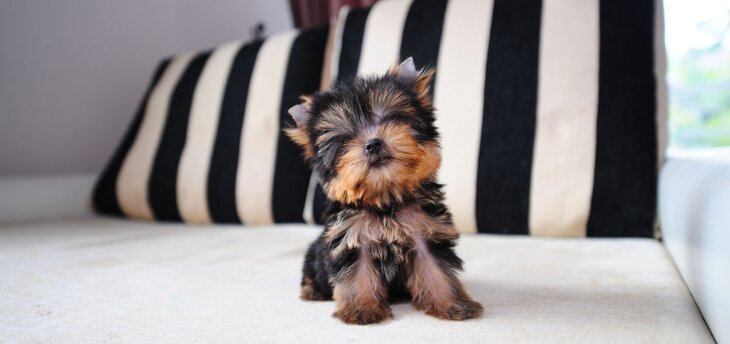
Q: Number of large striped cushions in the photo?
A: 2